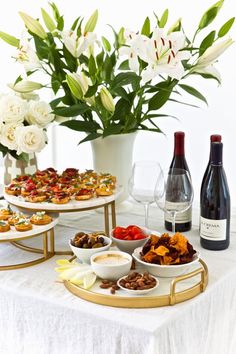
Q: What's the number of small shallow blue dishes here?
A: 0